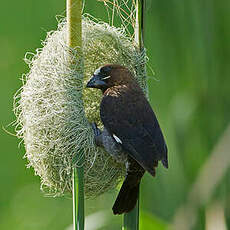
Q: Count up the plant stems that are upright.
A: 2